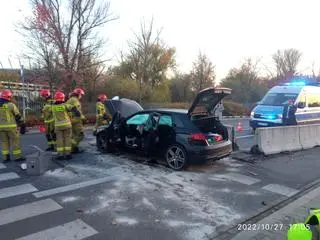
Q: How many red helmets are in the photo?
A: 5